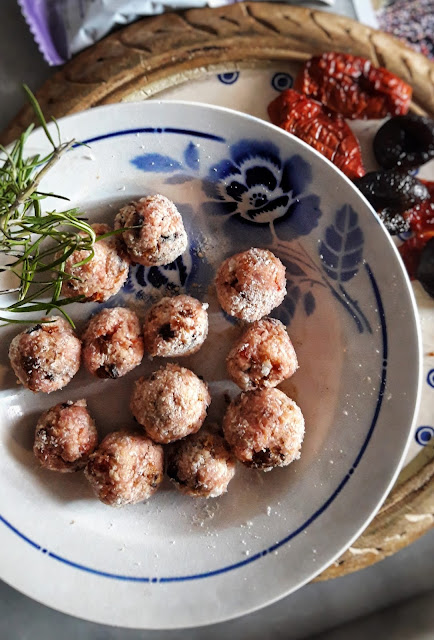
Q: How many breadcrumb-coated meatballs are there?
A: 12